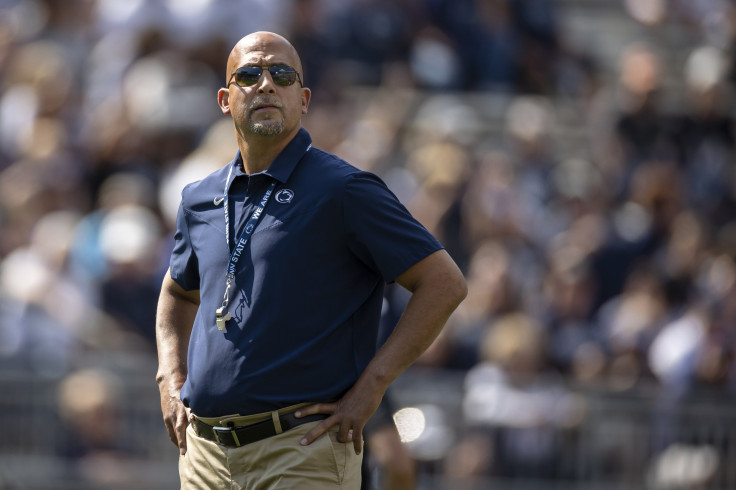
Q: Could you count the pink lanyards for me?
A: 0